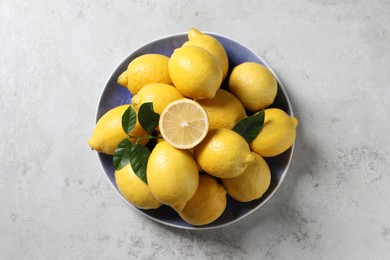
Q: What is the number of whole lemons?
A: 13